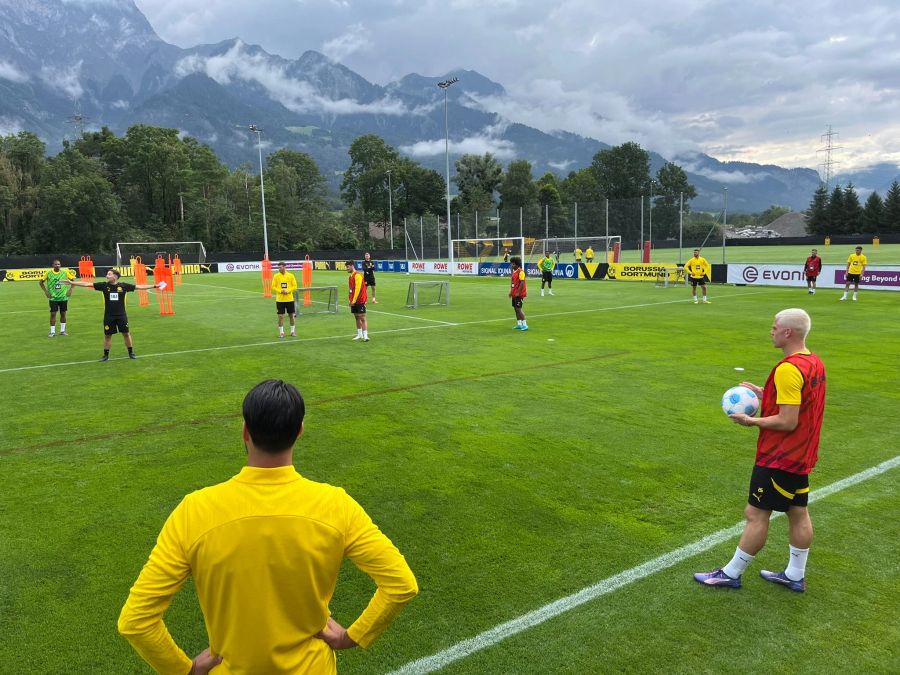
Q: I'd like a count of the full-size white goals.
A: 3